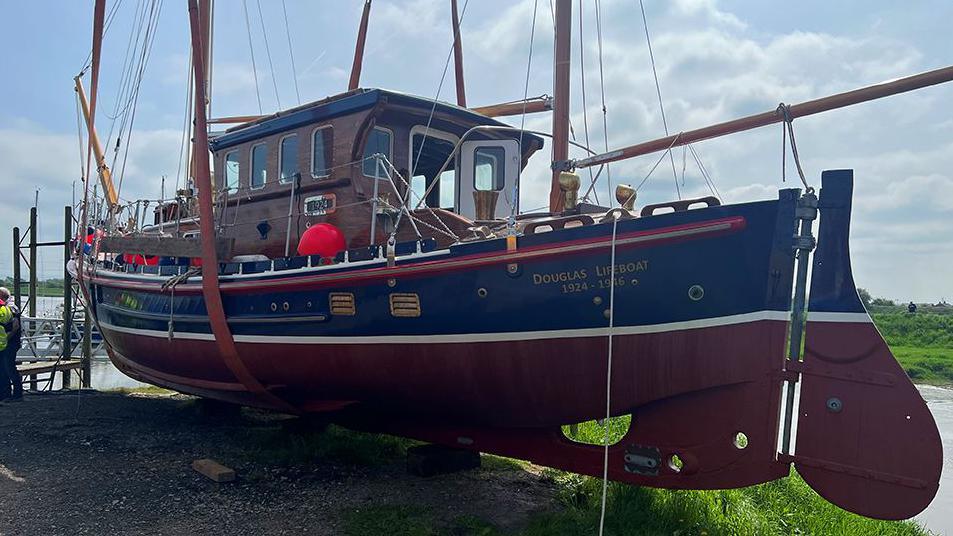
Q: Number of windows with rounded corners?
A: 6